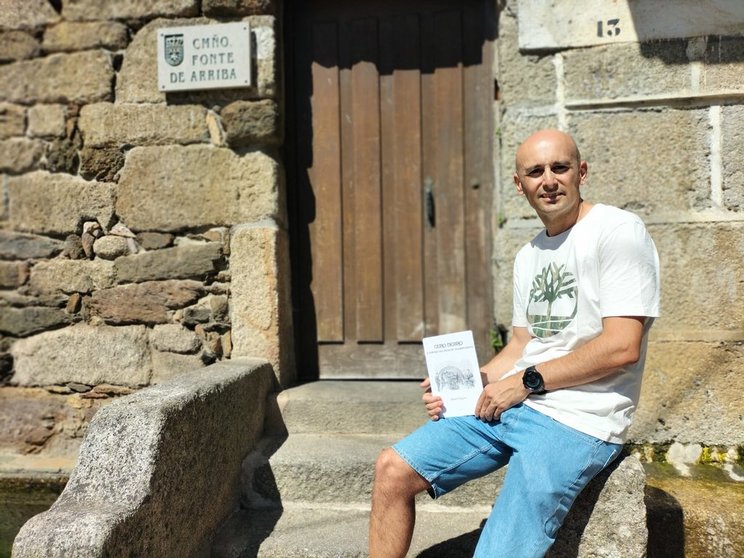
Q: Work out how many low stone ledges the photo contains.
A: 2